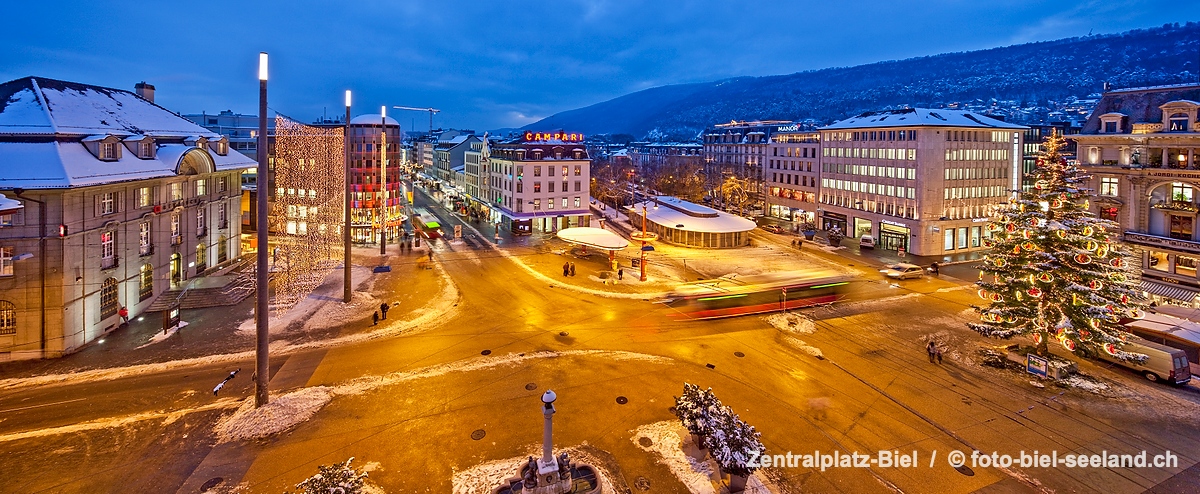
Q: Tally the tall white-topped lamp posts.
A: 3